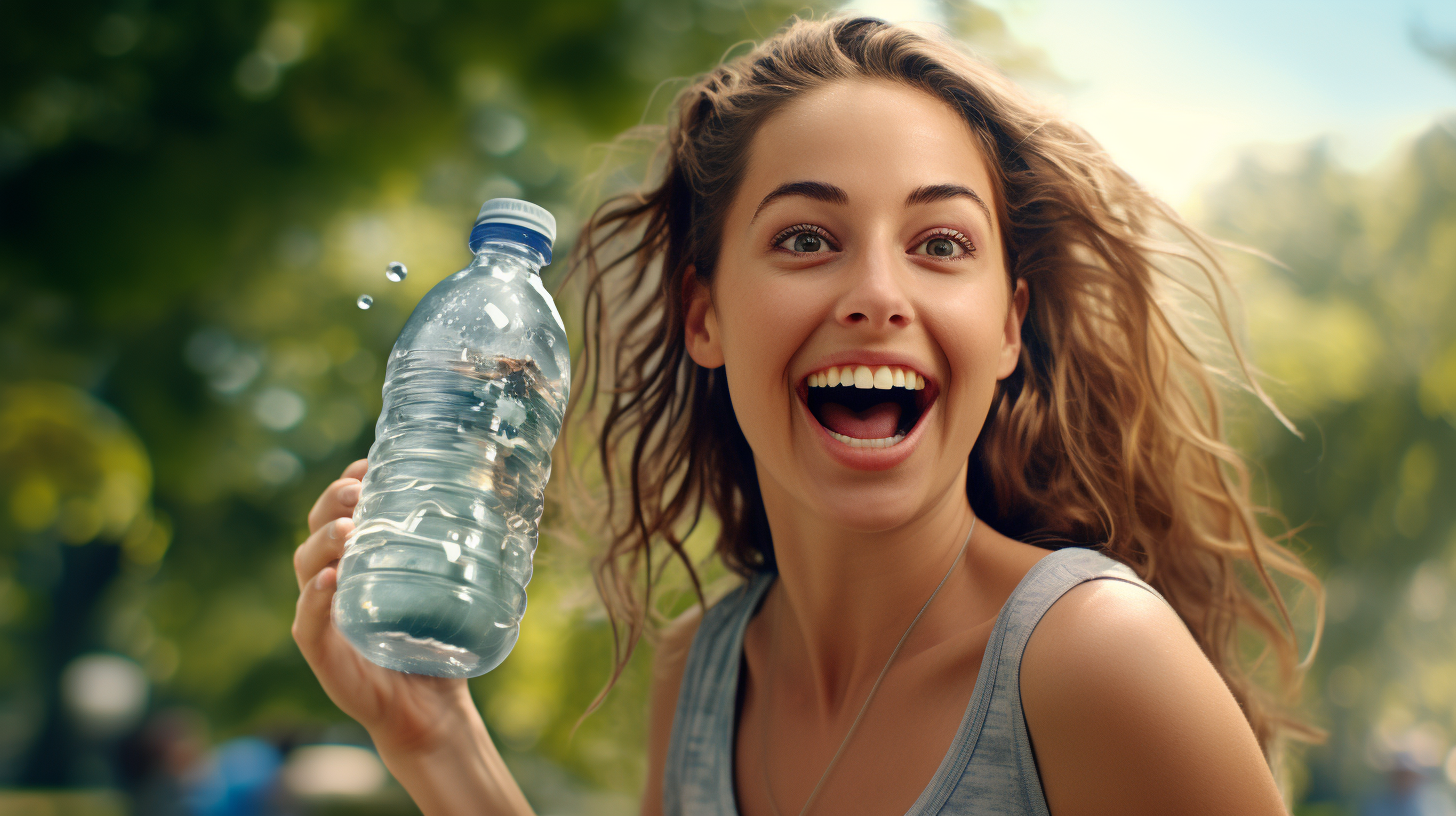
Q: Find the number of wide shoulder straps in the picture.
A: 2